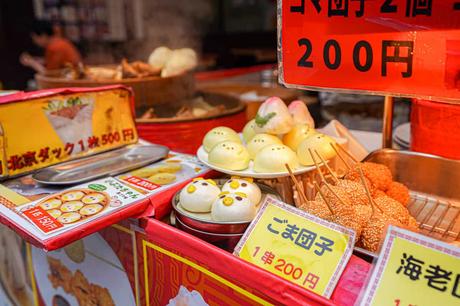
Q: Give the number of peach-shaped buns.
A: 2